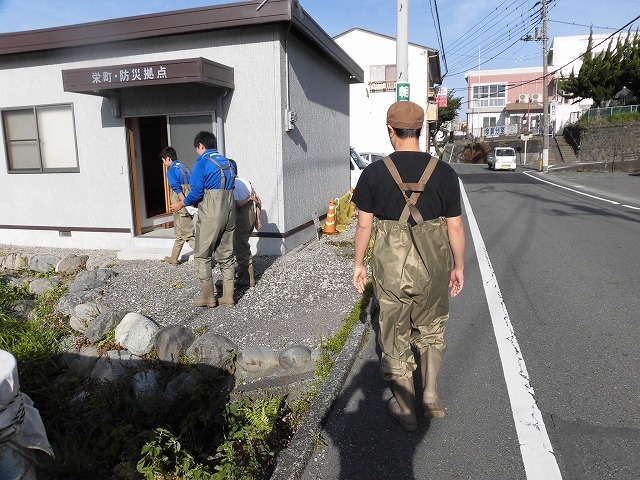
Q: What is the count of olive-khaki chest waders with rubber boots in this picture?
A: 4